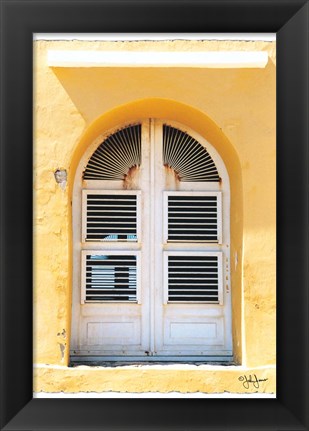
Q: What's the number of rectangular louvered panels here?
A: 4